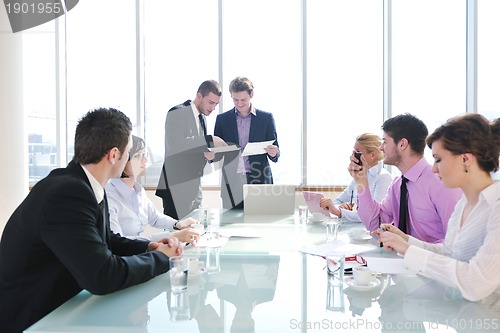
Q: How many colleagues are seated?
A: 5